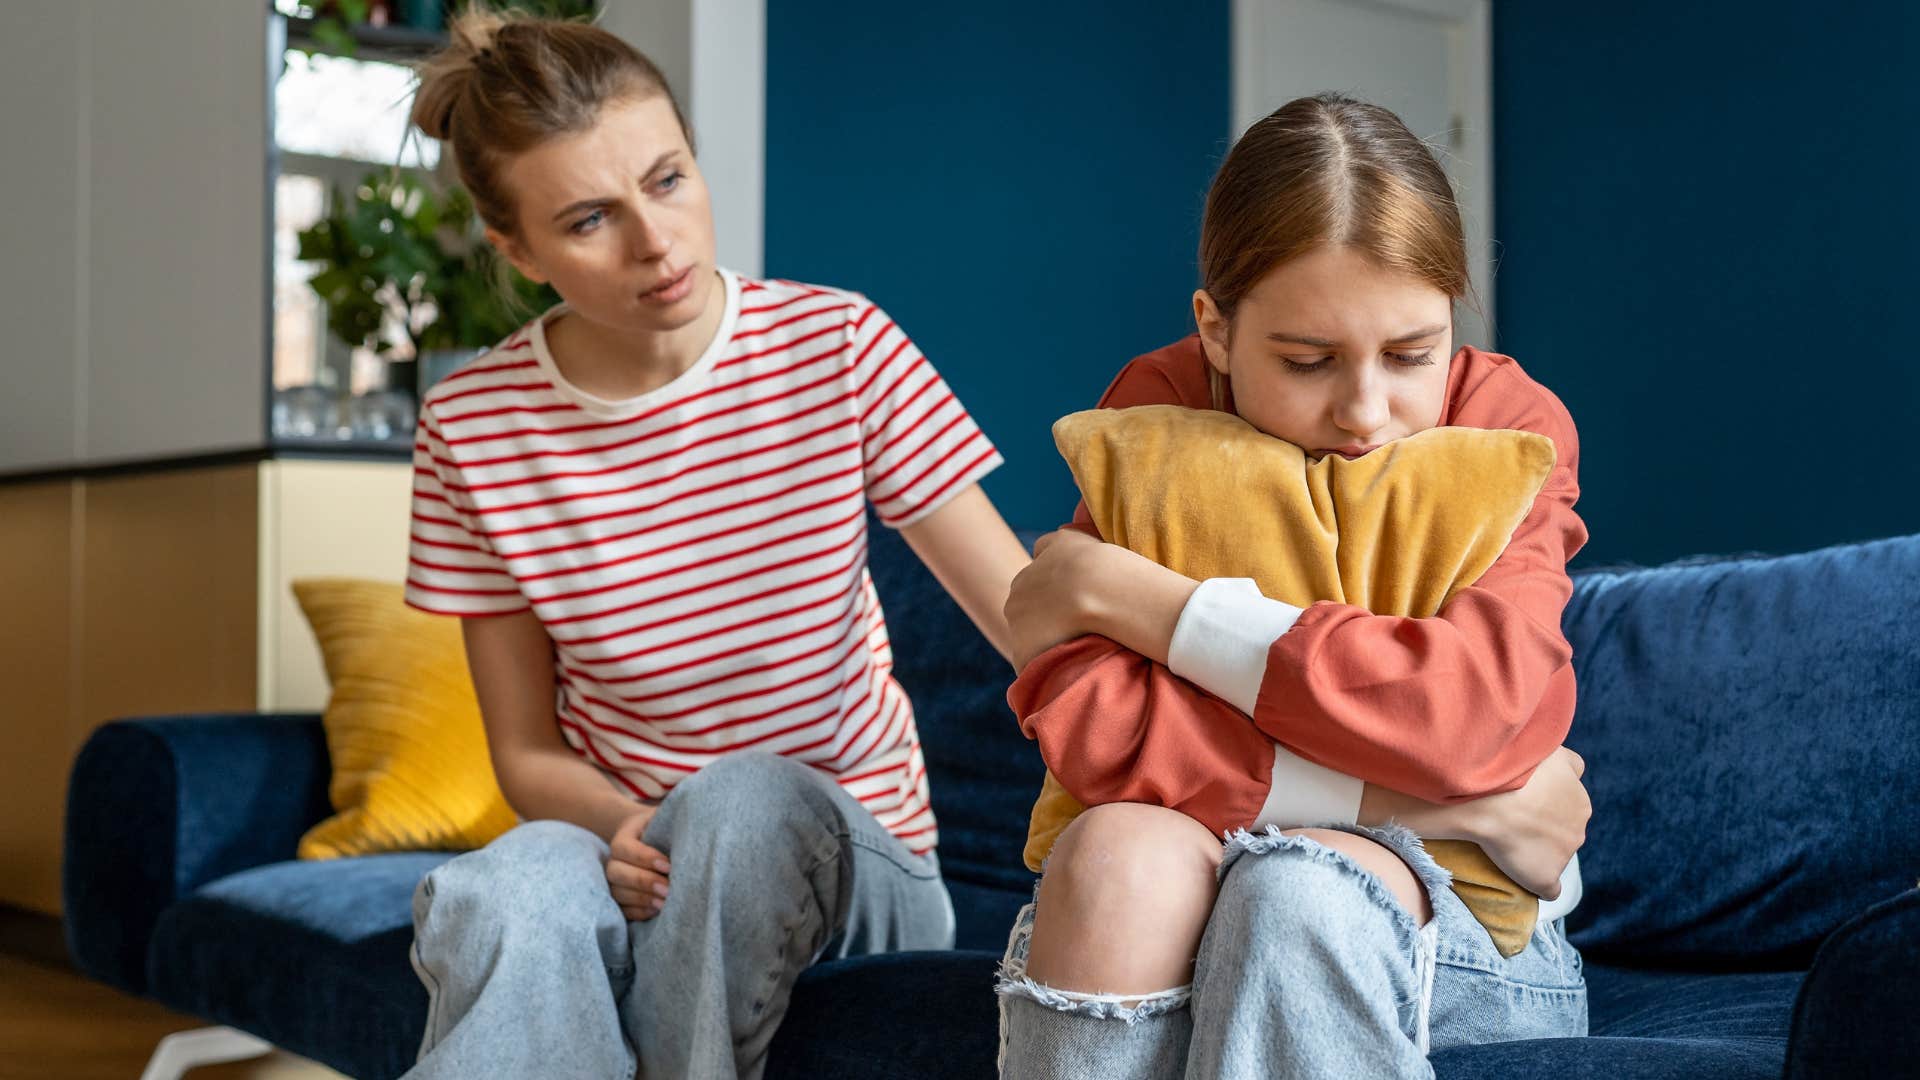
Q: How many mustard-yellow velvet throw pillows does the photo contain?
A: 2